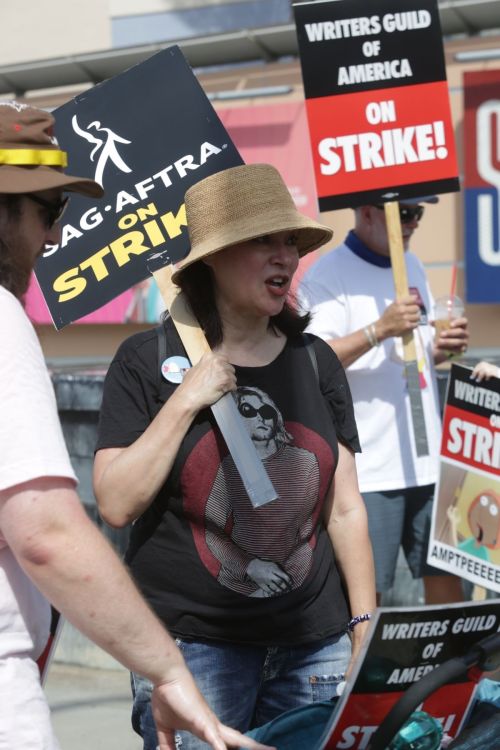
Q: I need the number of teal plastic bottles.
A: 1